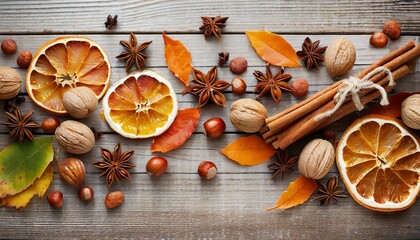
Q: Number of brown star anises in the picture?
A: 9